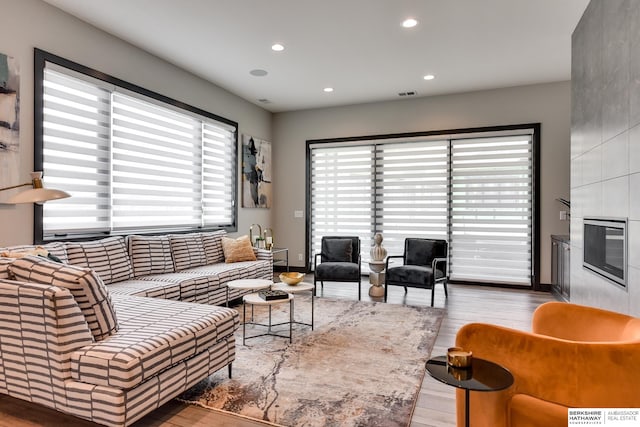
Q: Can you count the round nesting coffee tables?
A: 3